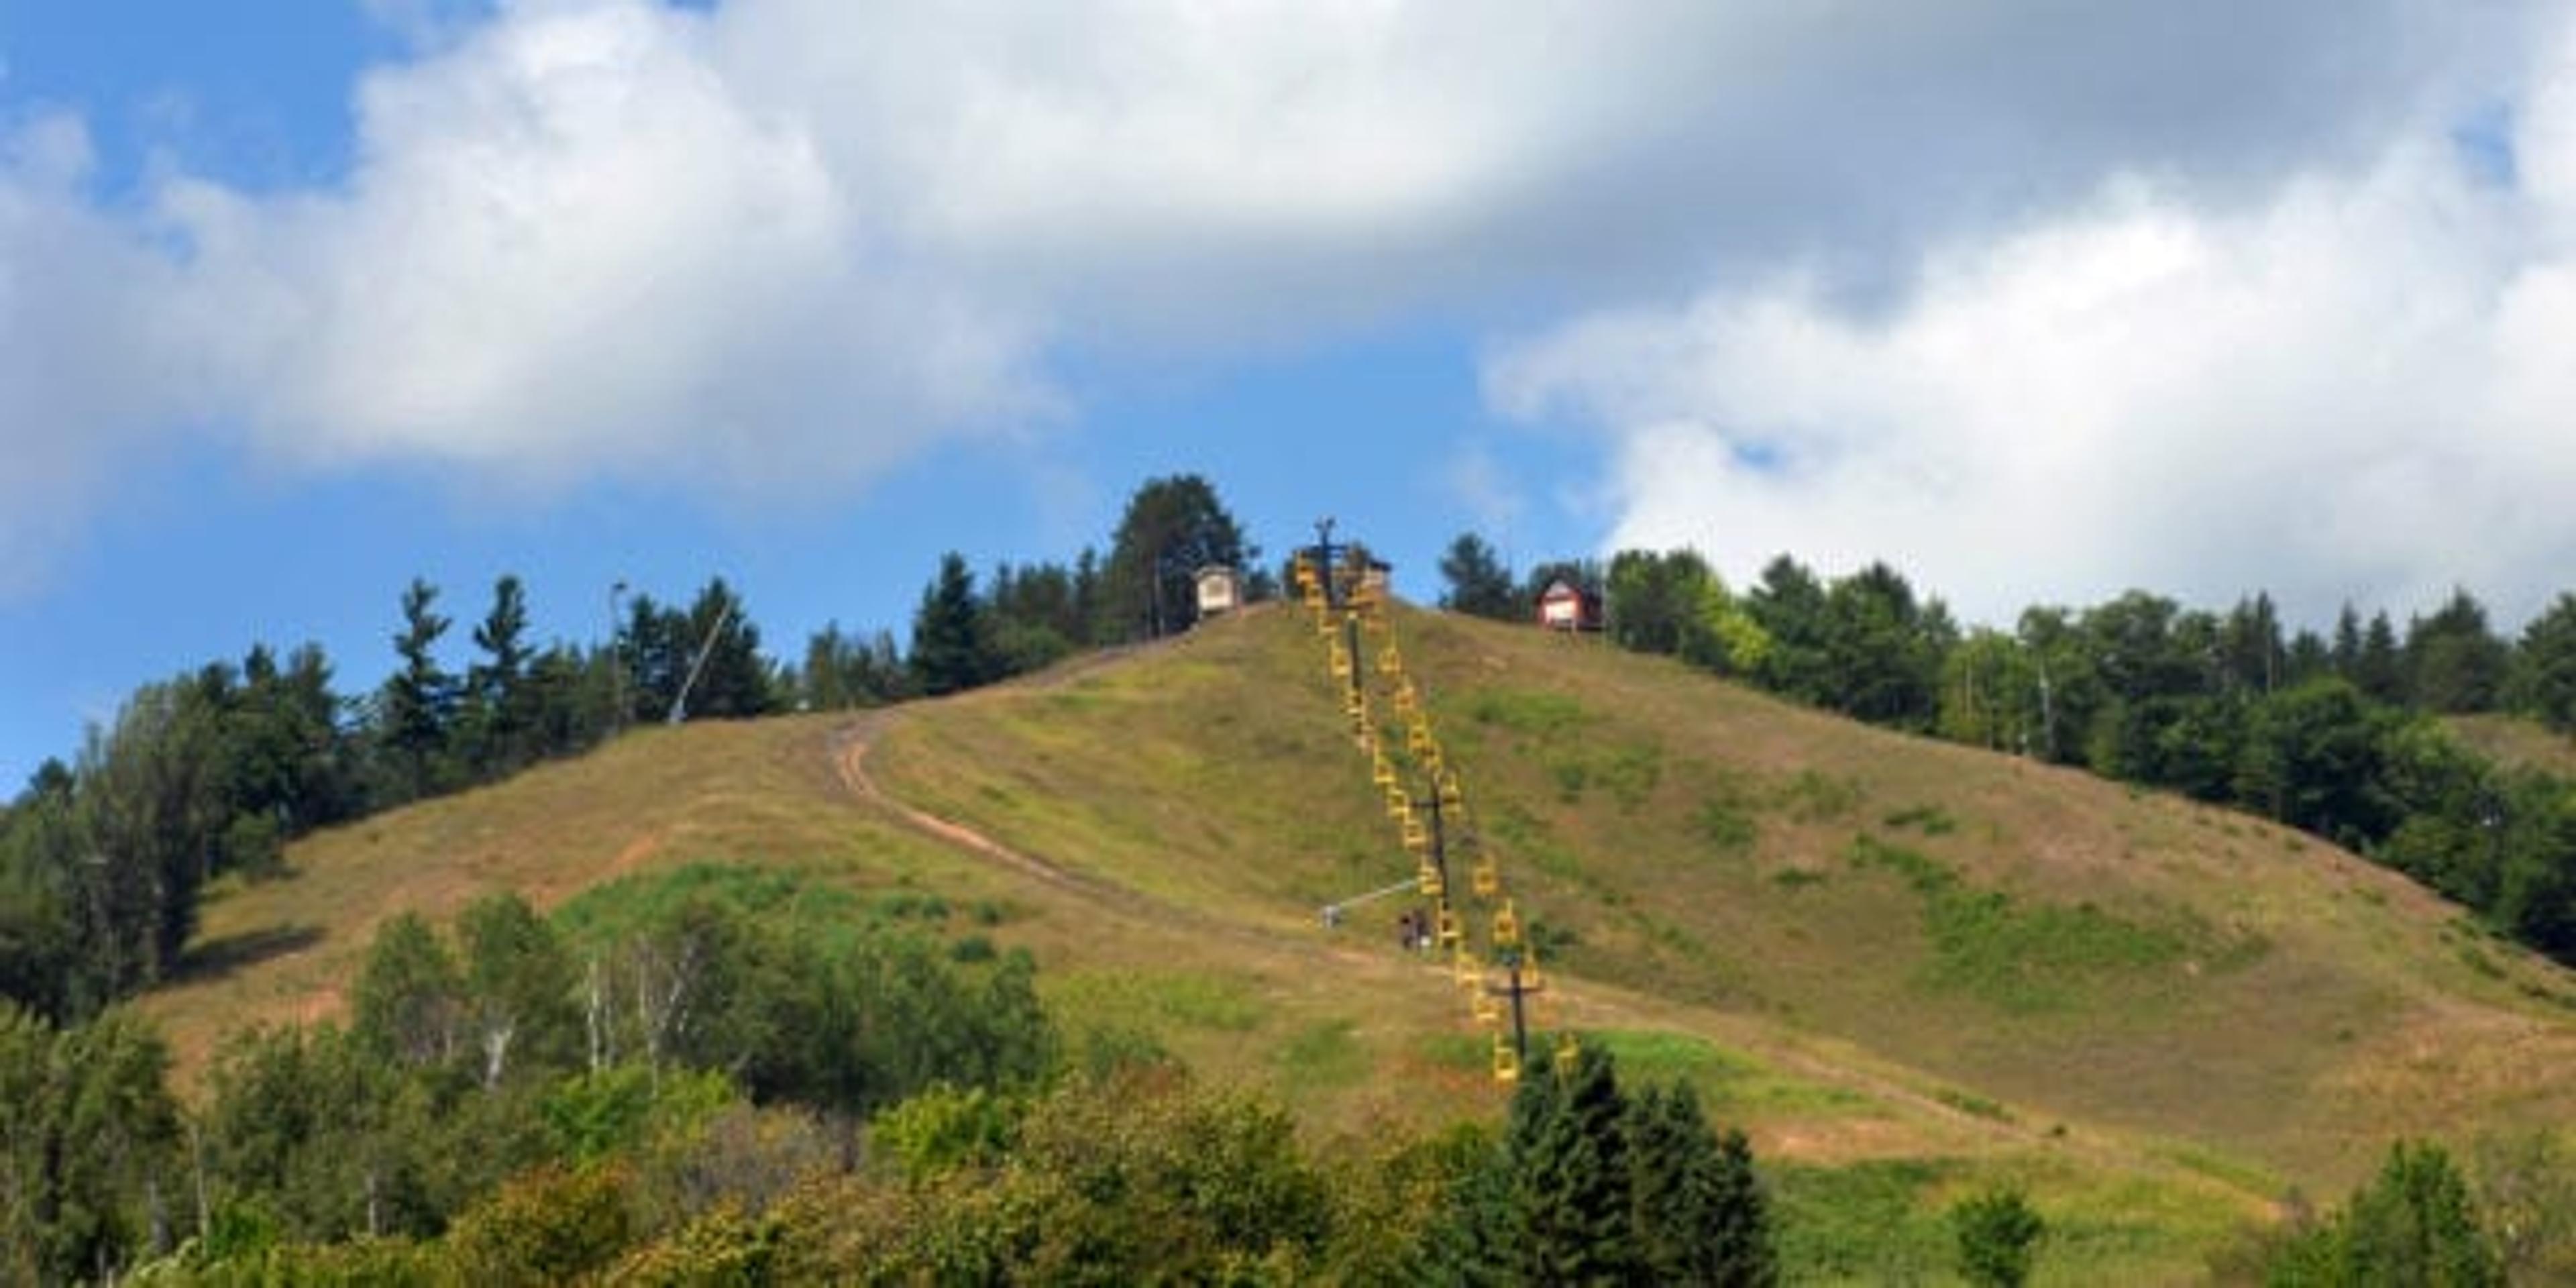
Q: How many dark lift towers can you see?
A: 4